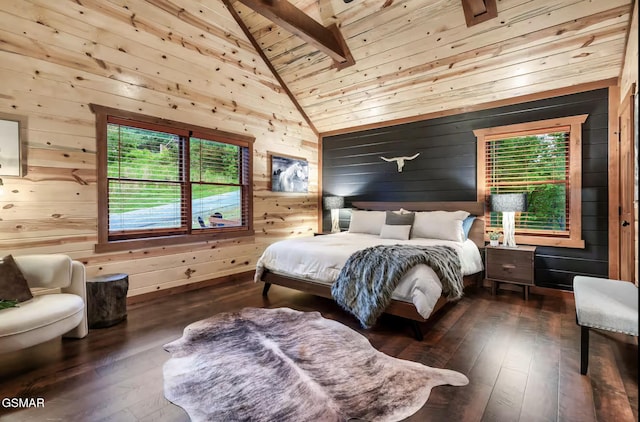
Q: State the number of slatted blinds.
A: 3